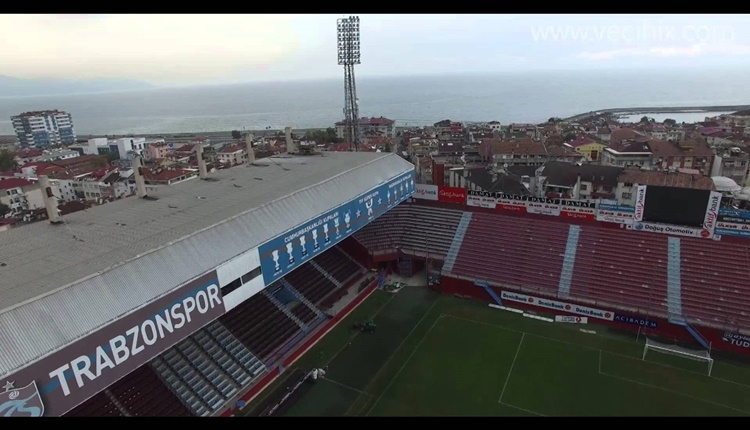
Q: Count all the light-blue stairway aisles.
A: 3